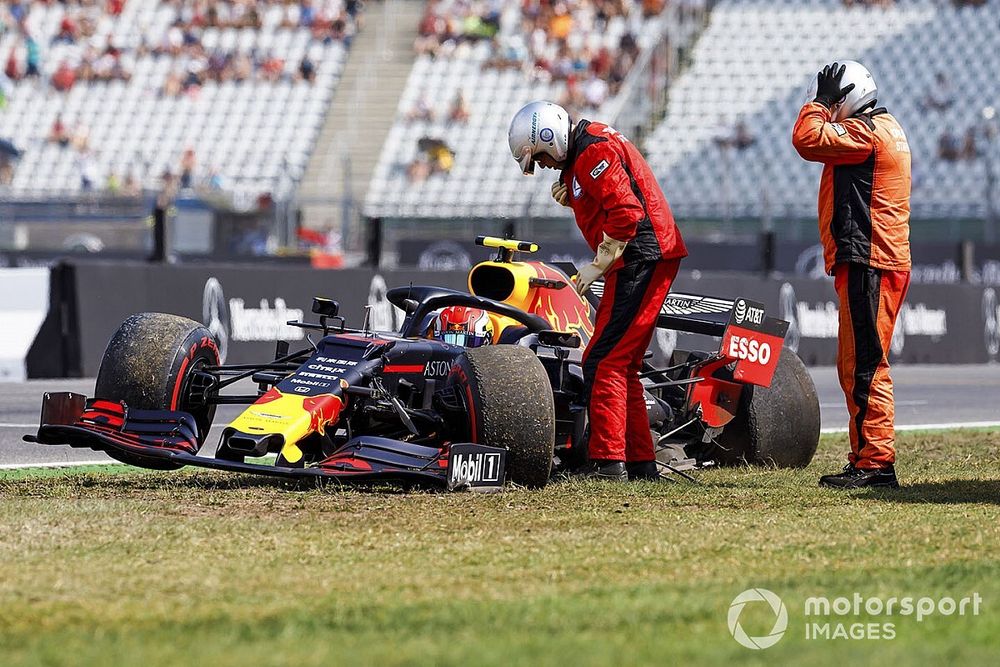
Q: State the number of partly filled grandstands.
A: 3